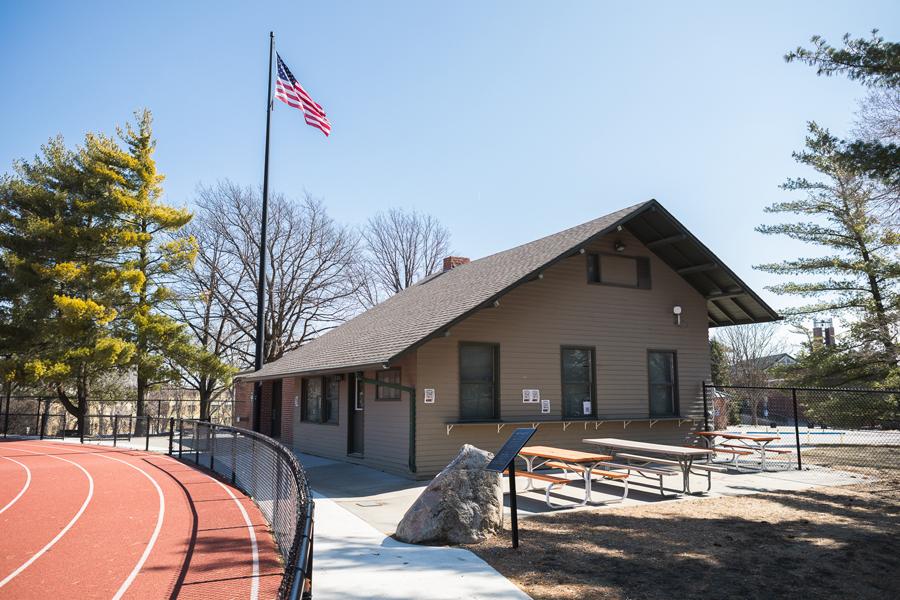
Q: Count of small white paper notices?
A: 5